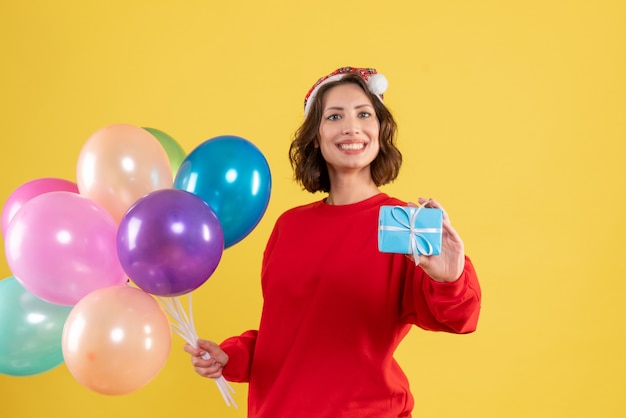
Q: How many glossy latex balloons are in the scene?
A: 8